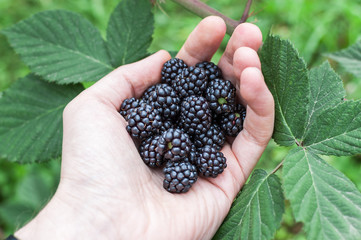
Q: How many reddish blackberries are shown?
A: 0